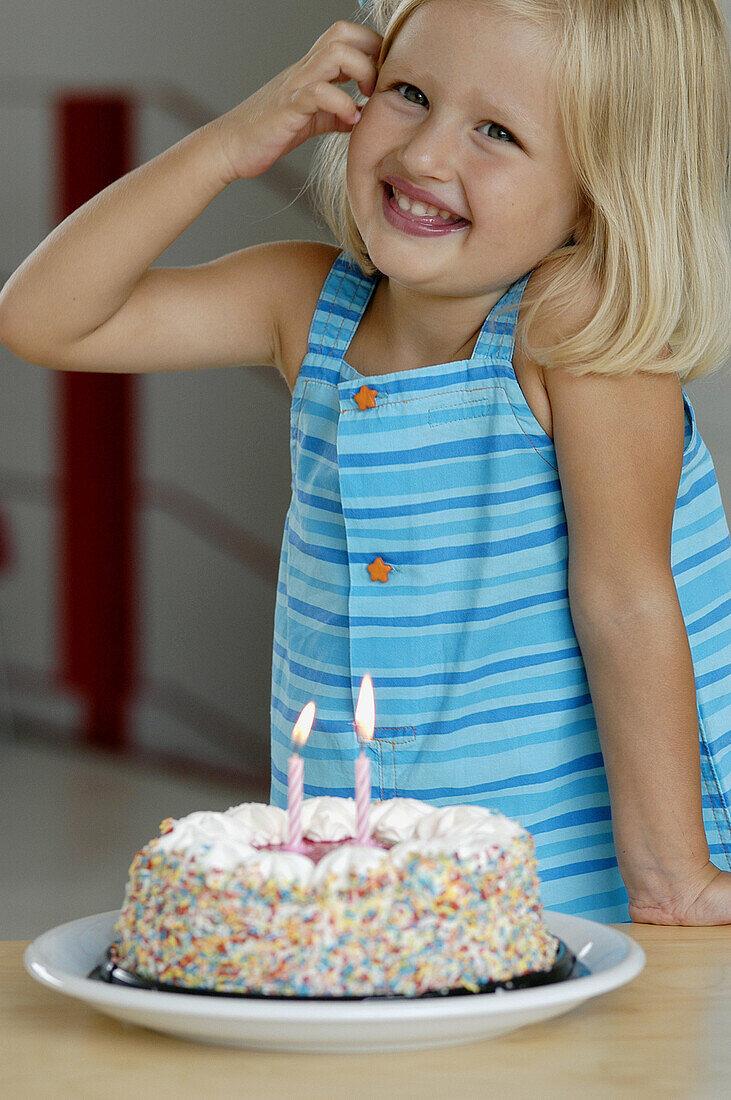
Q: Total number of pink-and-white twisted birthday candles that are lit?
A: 2